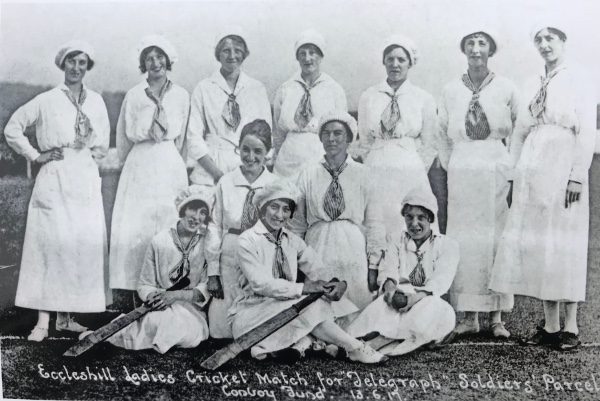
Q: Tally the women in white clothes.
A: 12